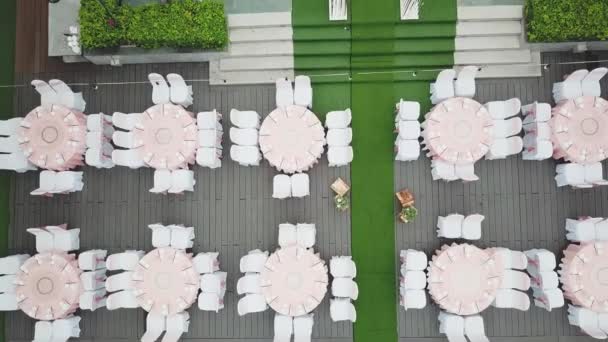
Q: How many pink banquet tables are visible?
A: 10